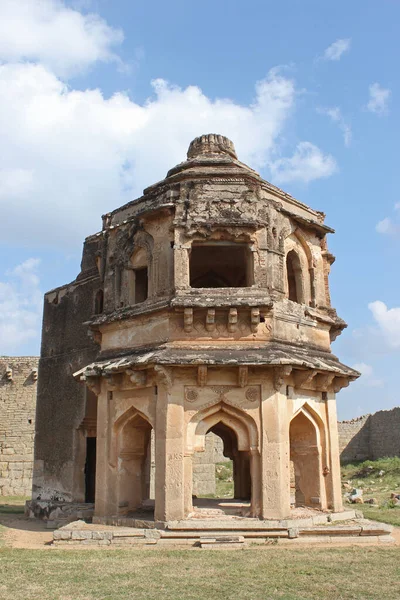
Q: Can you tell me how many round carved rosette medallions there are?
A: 2